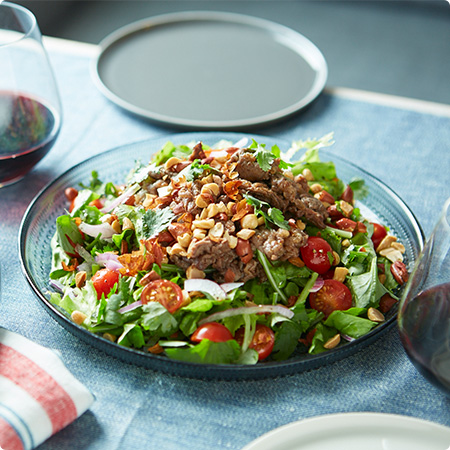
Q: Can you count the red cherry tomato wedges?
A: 7